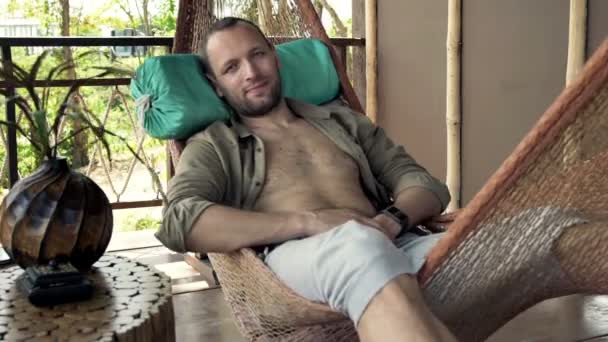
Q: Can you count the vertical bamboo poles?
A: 3